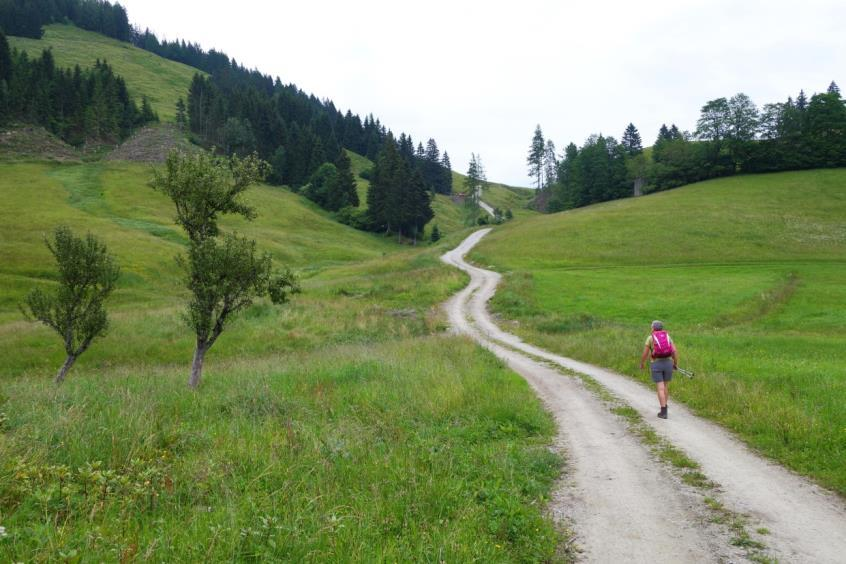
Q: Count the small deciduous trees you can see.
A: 2